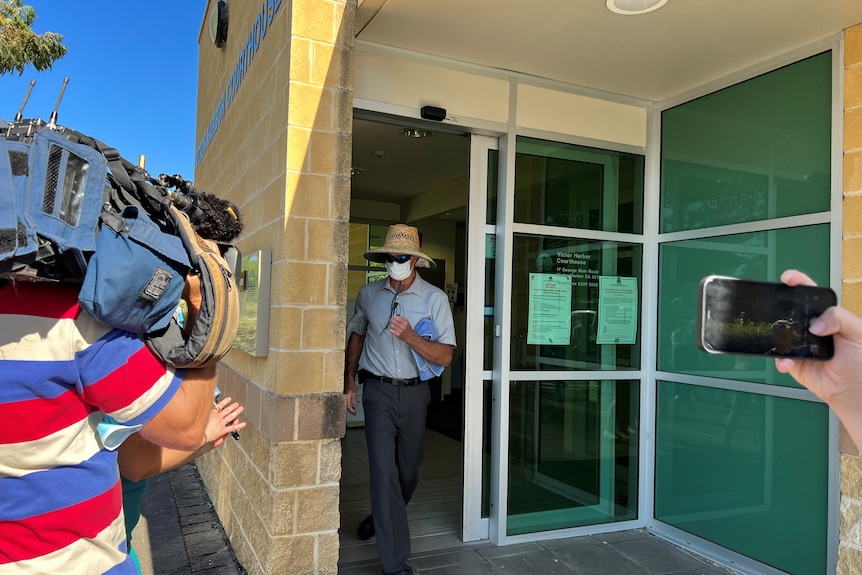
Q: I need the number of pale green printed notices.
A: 2